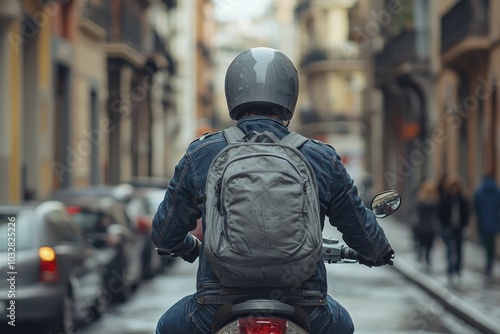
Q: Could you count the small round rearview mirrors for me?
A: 1